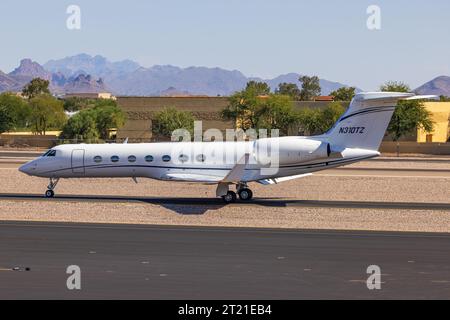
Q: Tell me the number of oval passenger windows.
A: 7